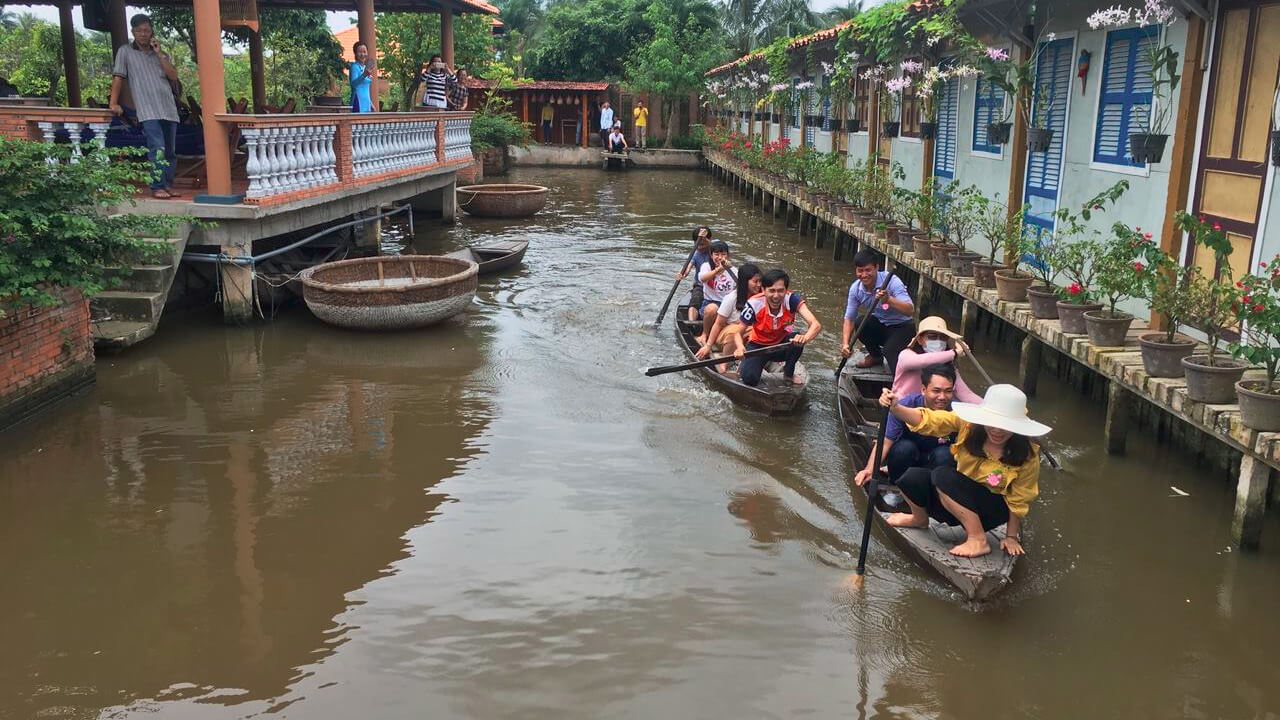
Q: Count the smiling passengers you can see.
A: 6